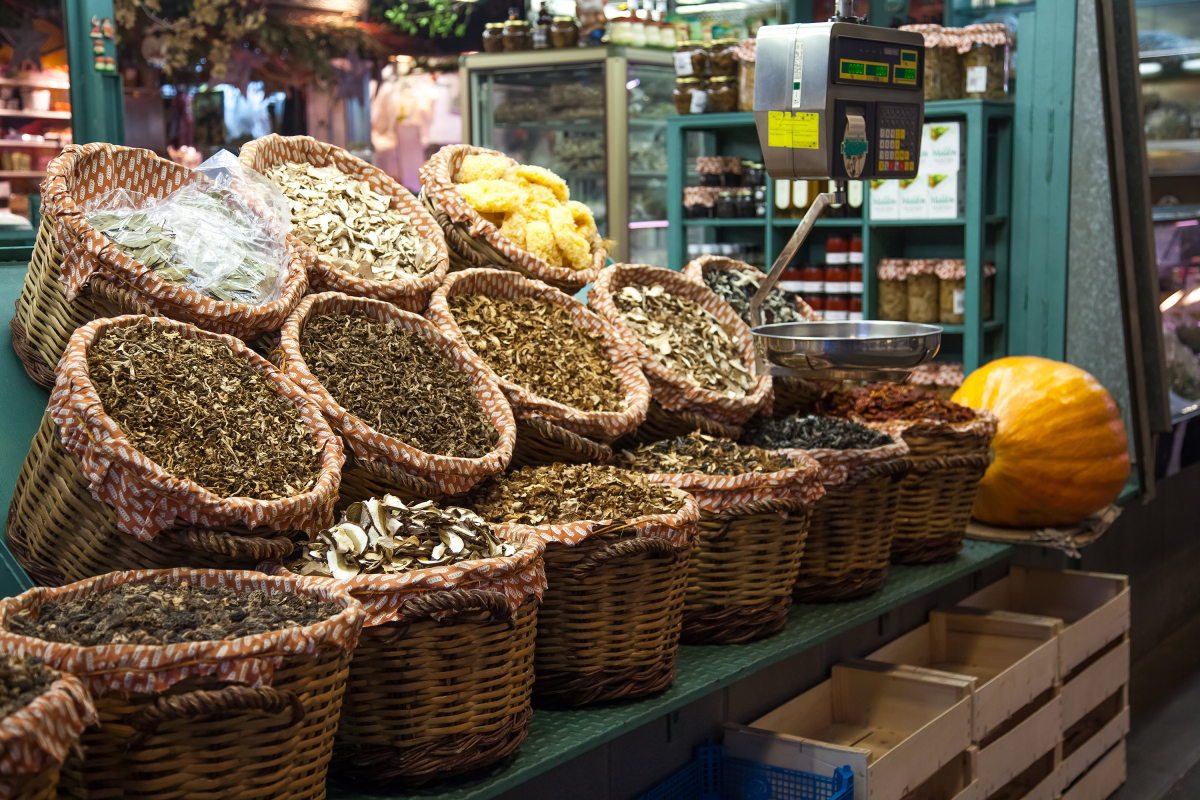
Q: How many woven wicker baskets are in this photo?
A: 15